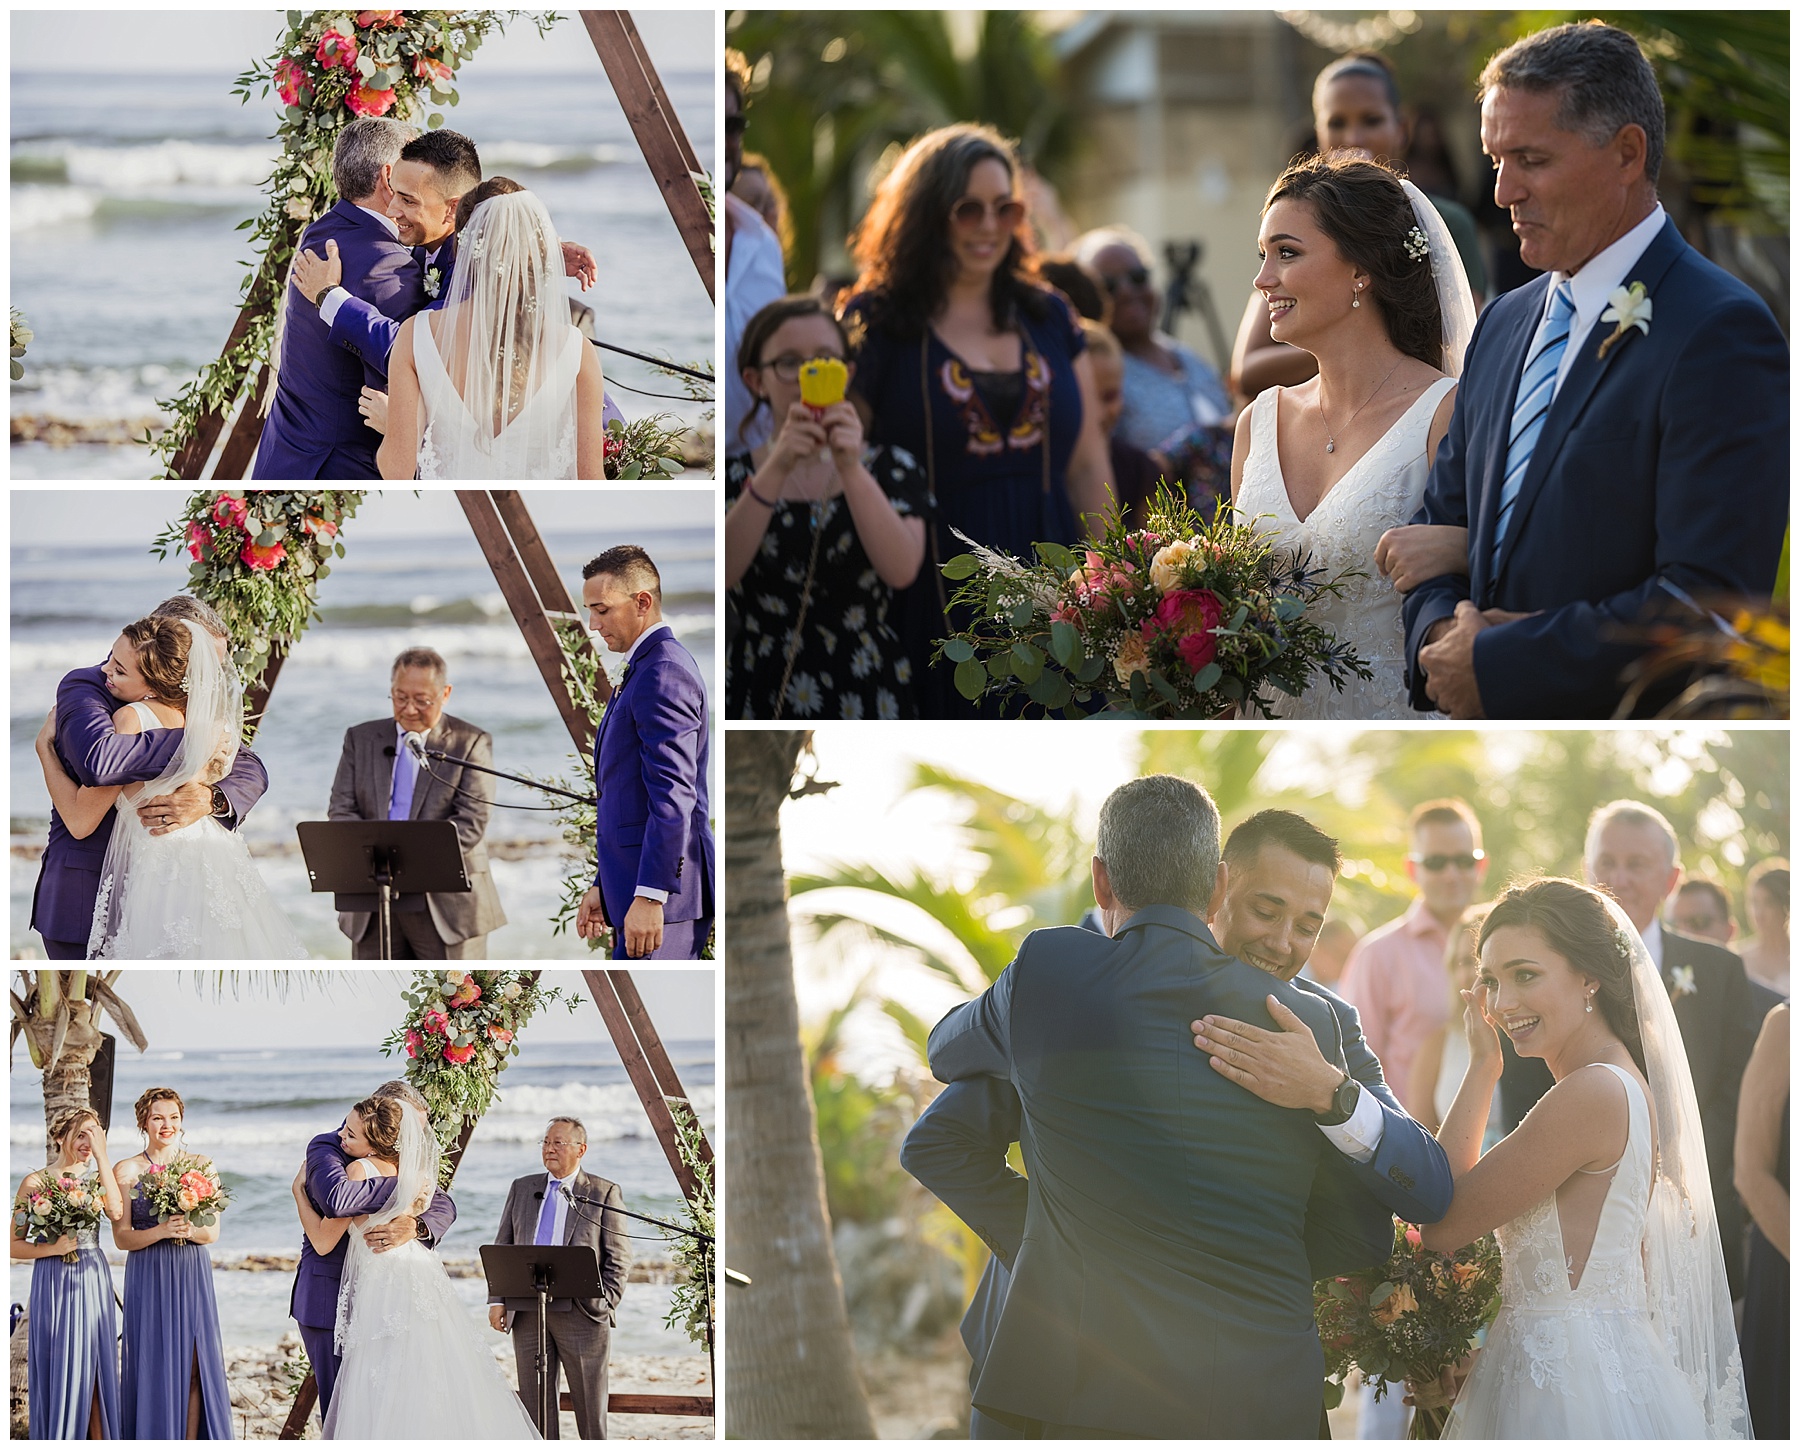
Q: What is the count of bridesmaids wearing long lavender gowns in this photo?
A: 2